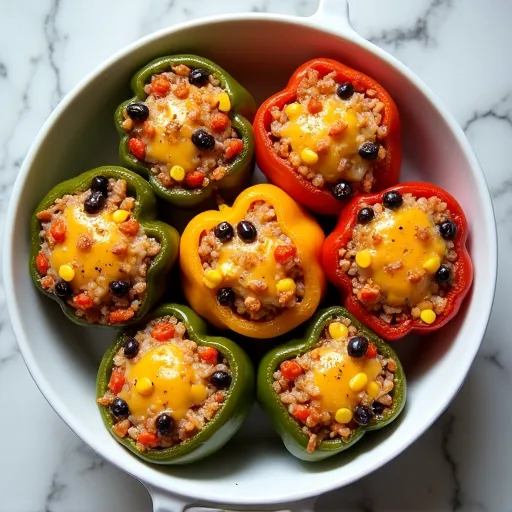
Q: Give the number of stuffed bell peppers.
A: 7